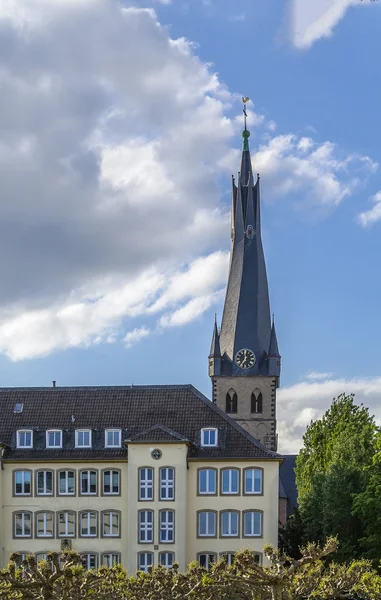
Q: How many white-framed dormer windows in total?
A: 5